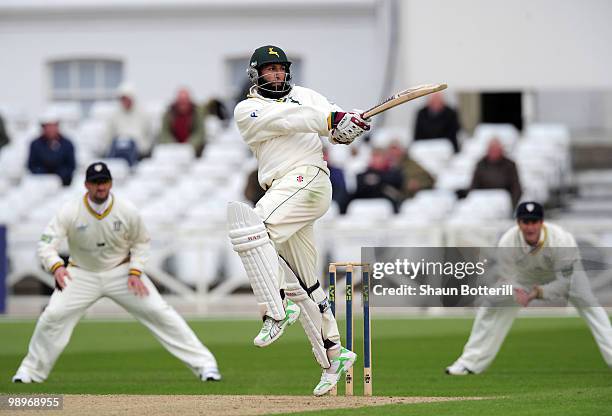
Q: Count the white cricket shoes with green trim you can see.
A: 2